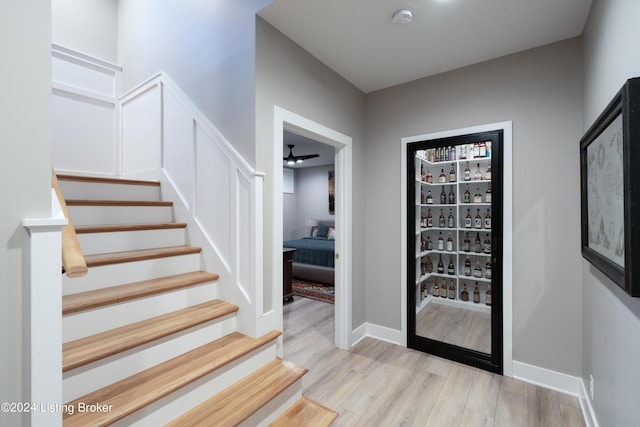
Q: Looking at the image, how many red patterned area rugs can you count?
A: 1